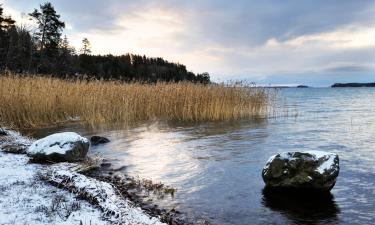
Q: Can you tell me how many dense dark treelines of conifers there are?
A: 1